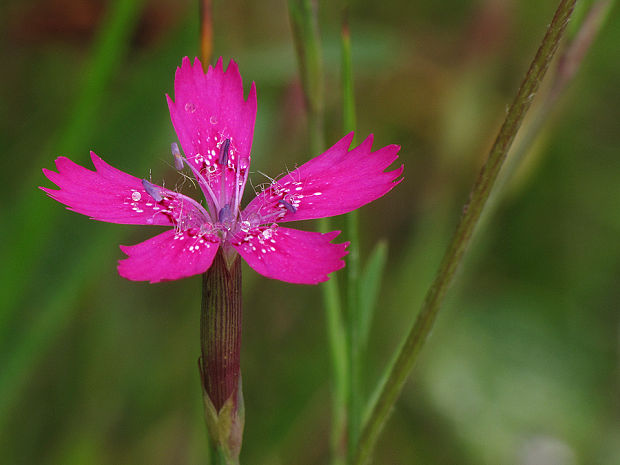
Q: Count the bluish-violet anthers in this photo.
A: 5